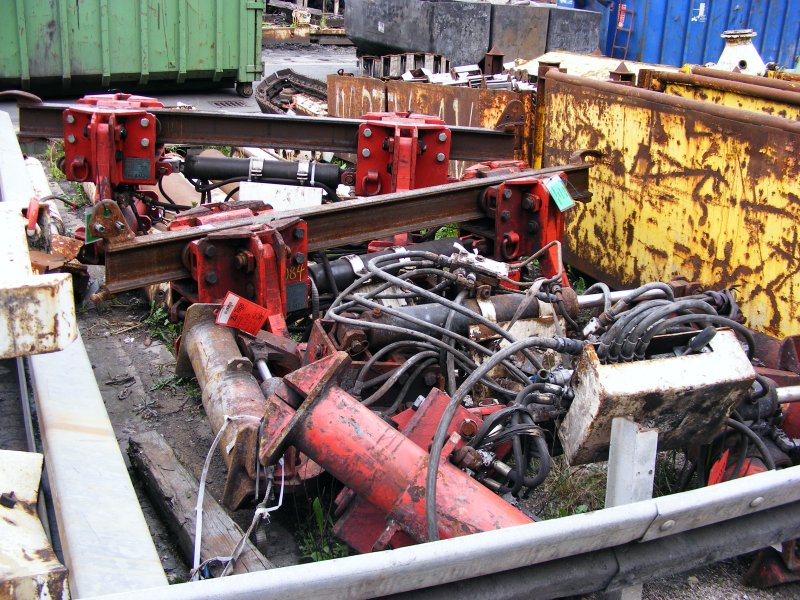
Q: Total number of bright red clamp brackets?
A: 4